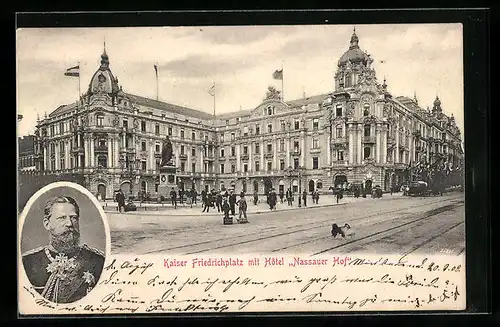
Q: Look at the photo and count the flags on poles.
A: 4